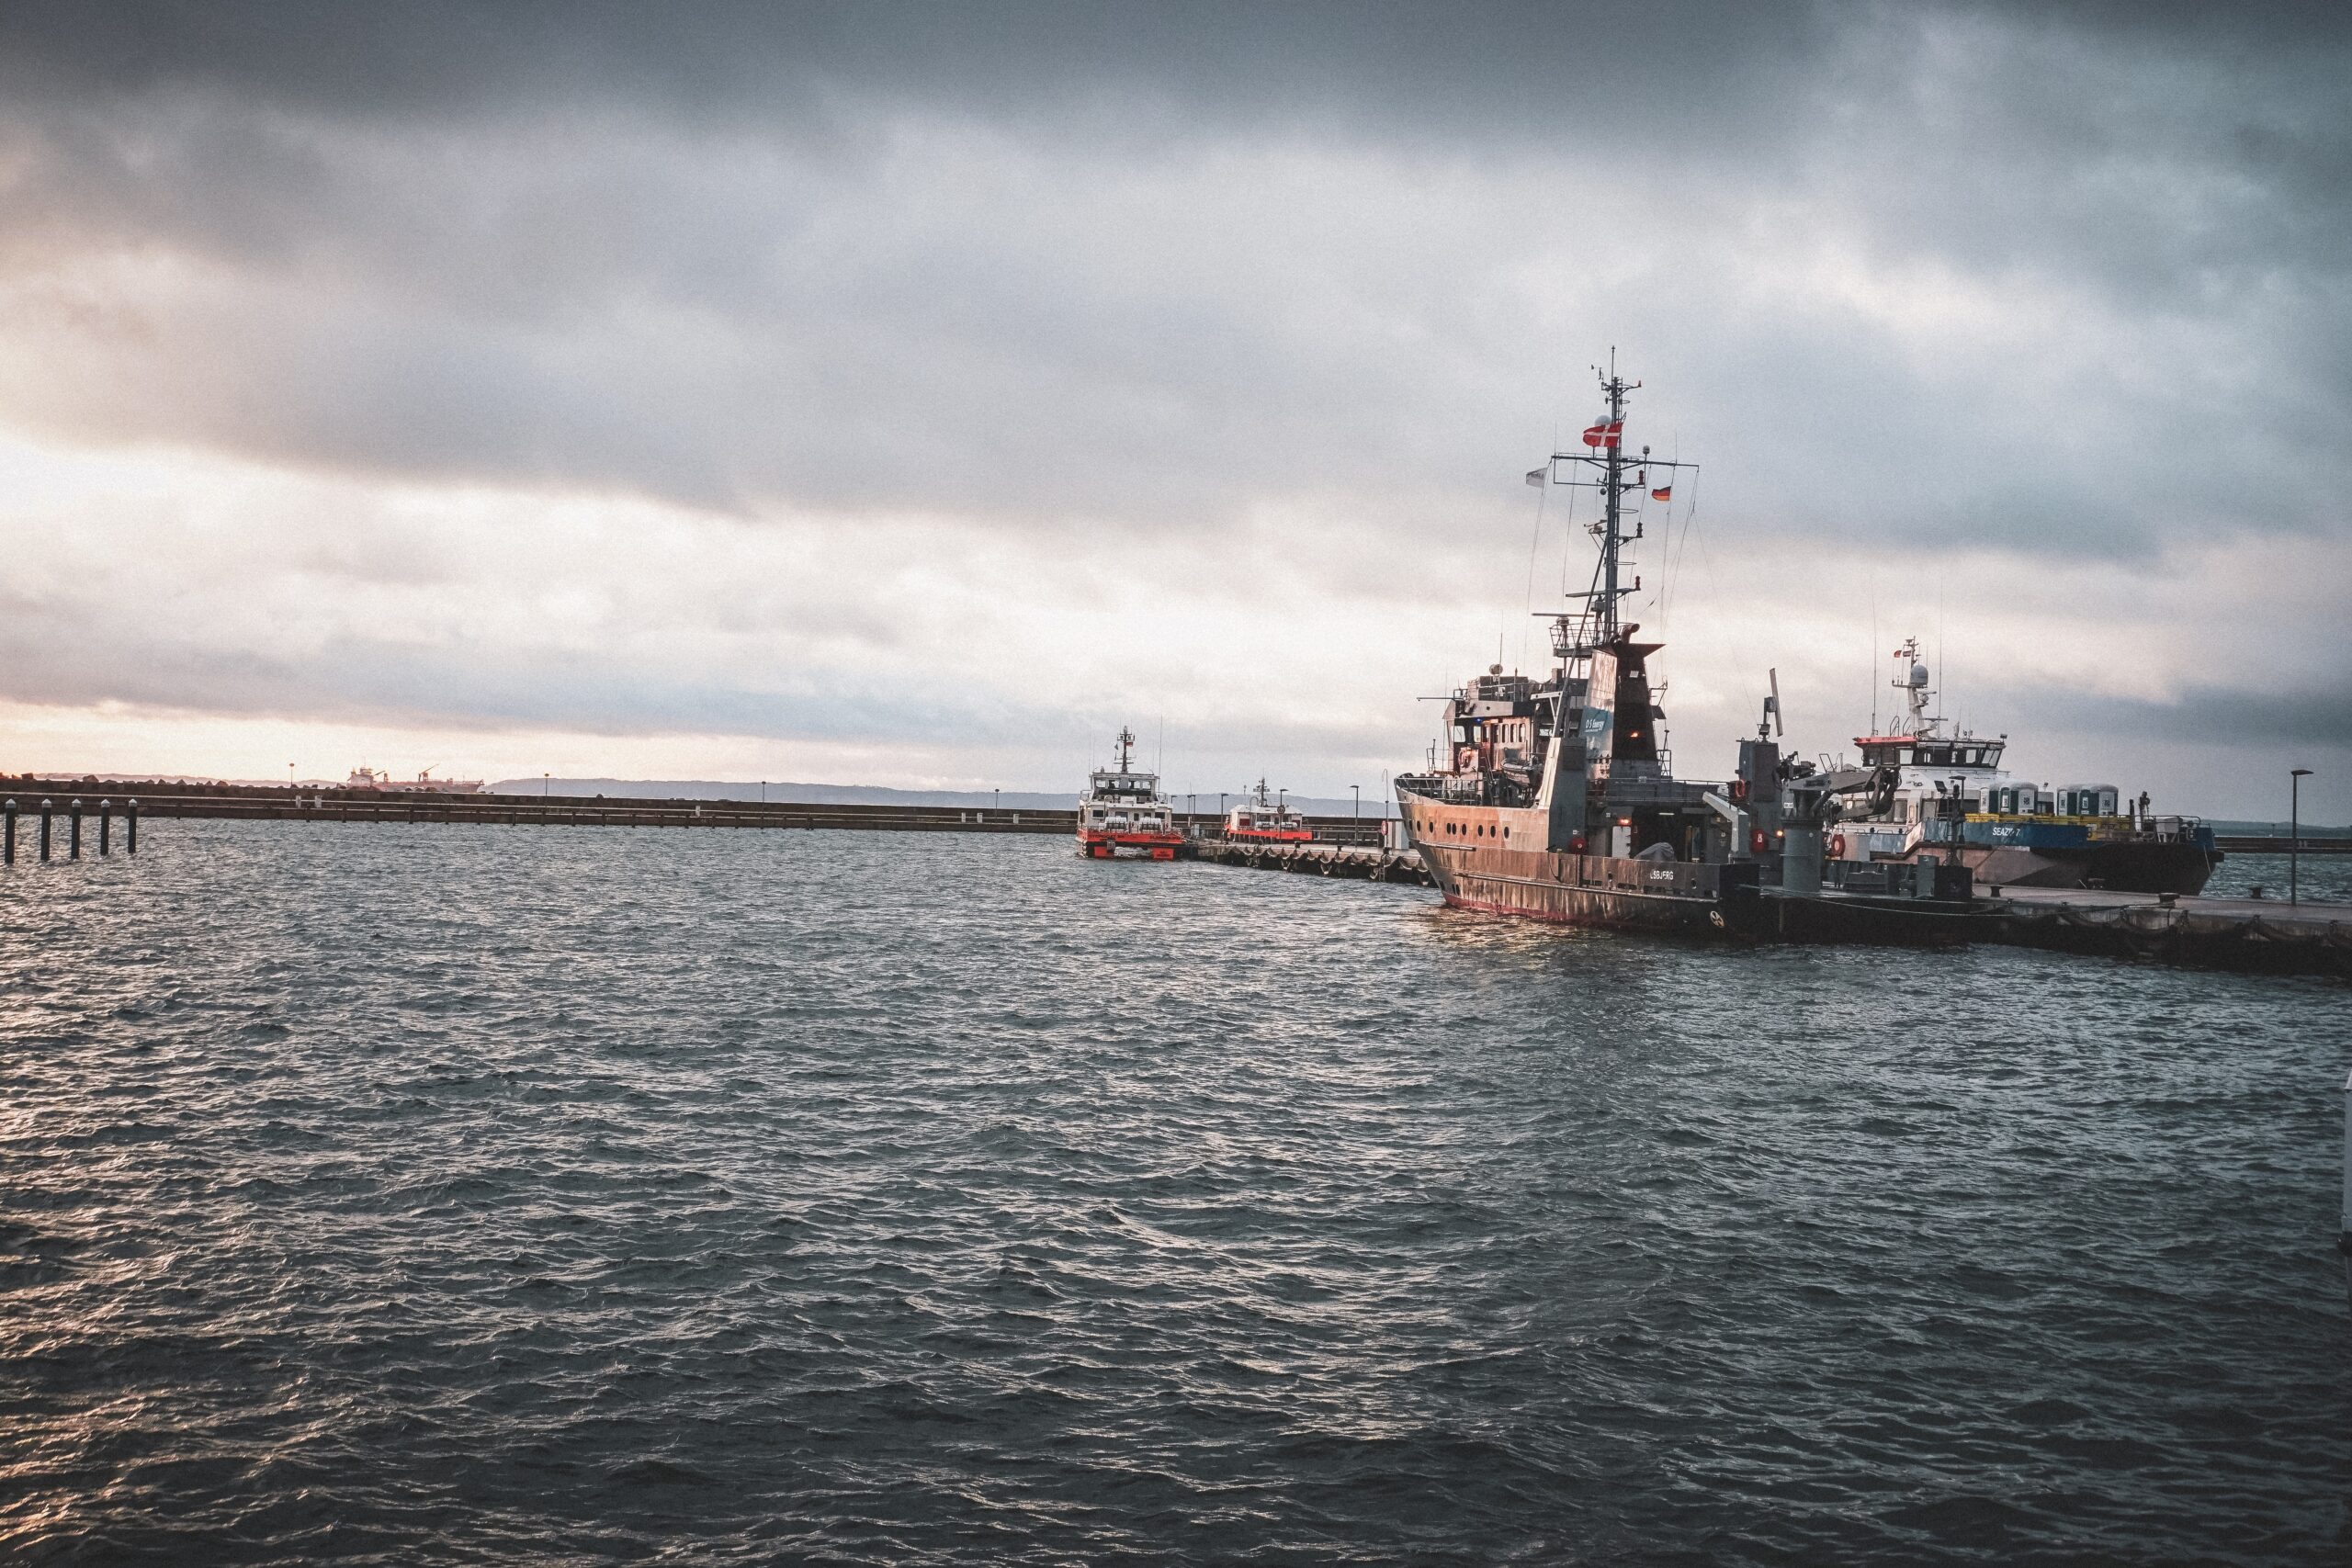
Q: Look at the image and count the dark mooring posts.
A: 5